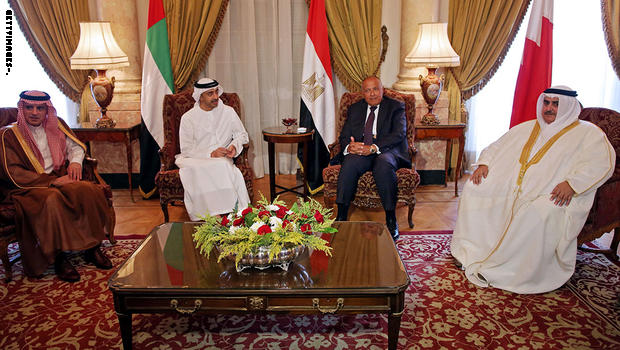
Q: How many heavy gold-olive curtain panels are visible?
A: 5